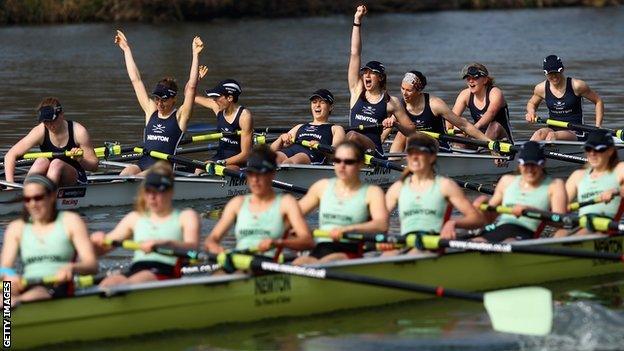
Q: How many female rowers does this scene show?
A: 15